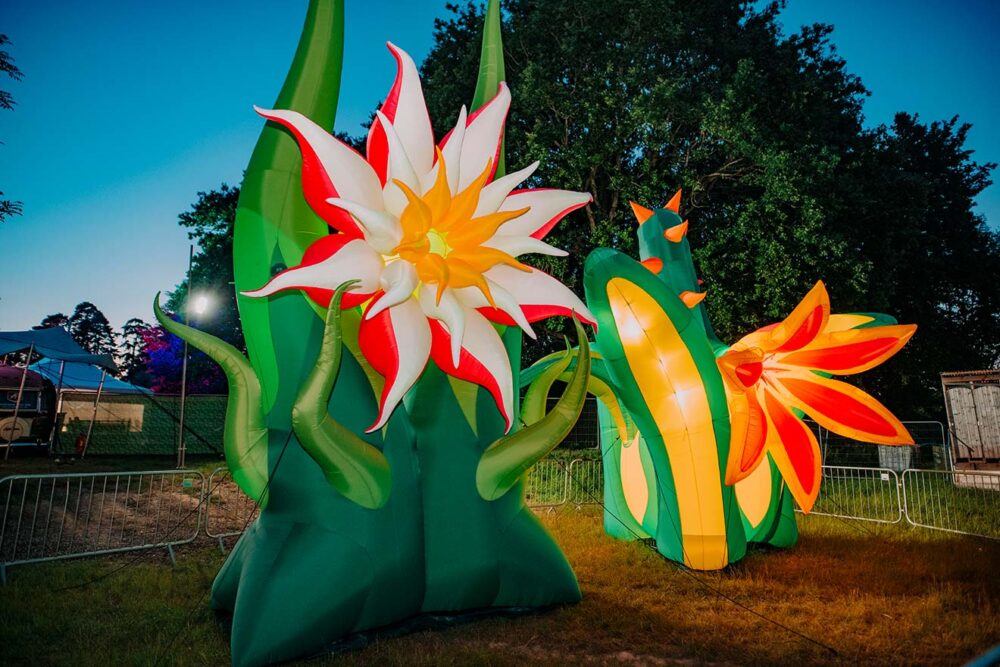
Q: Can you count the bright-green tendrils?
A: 4